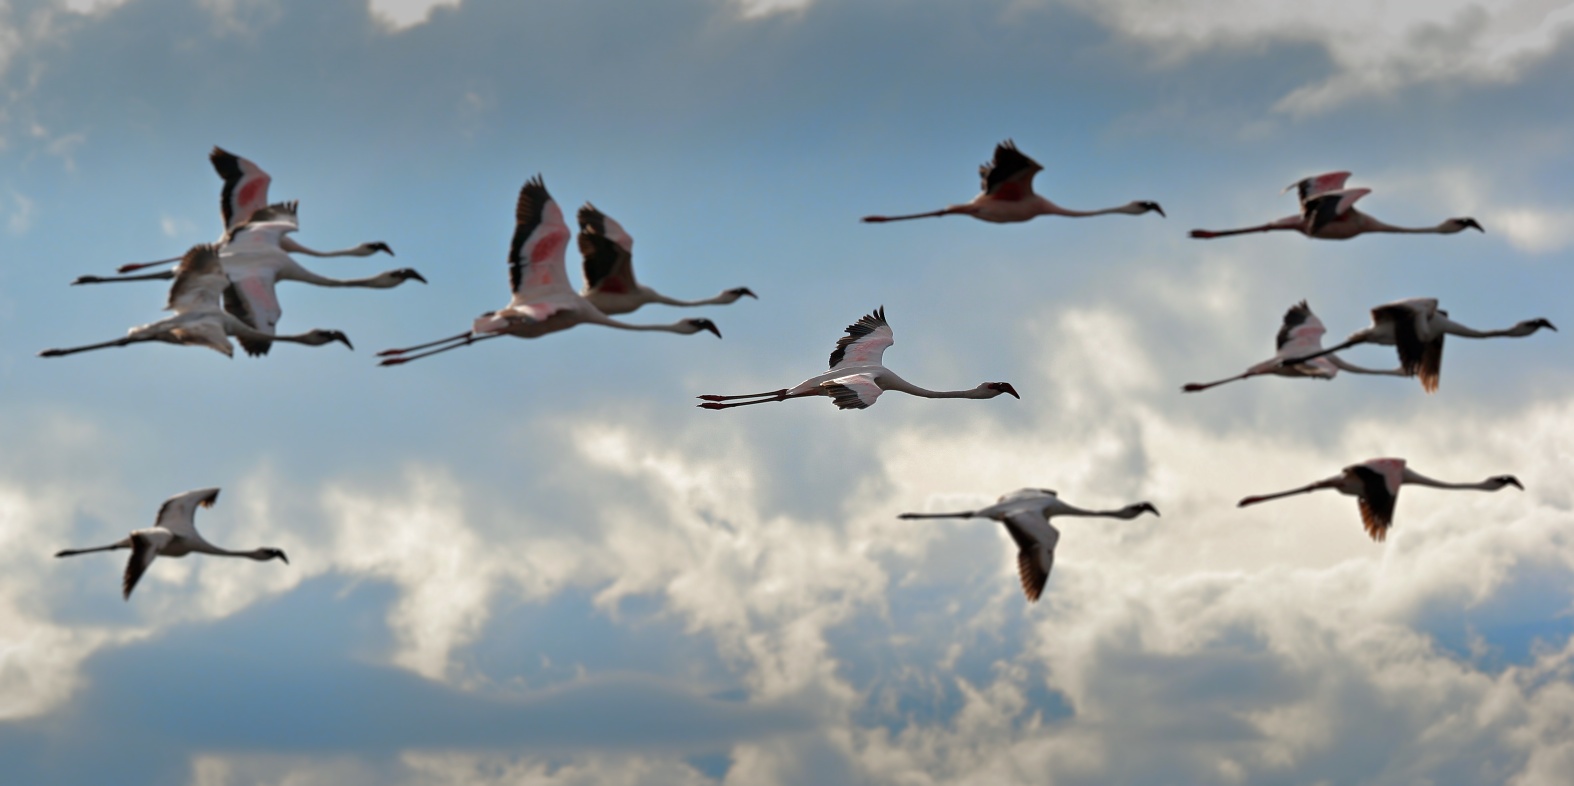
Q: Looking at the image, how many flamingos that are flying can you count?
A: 13